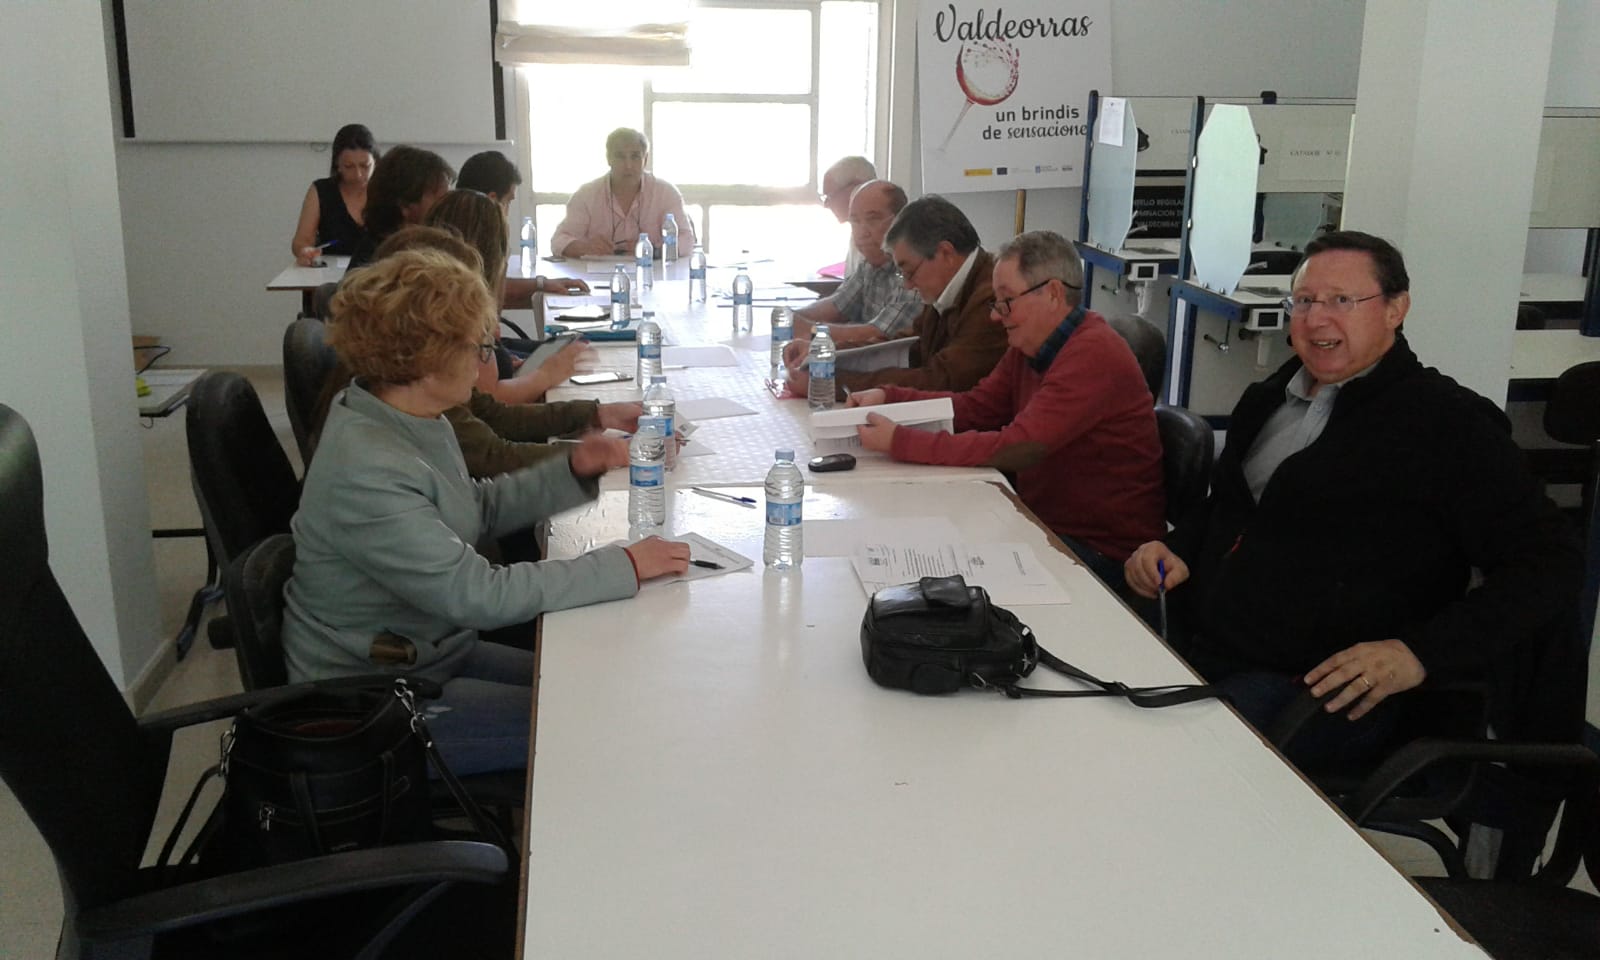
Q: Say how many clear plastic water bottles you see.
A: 12